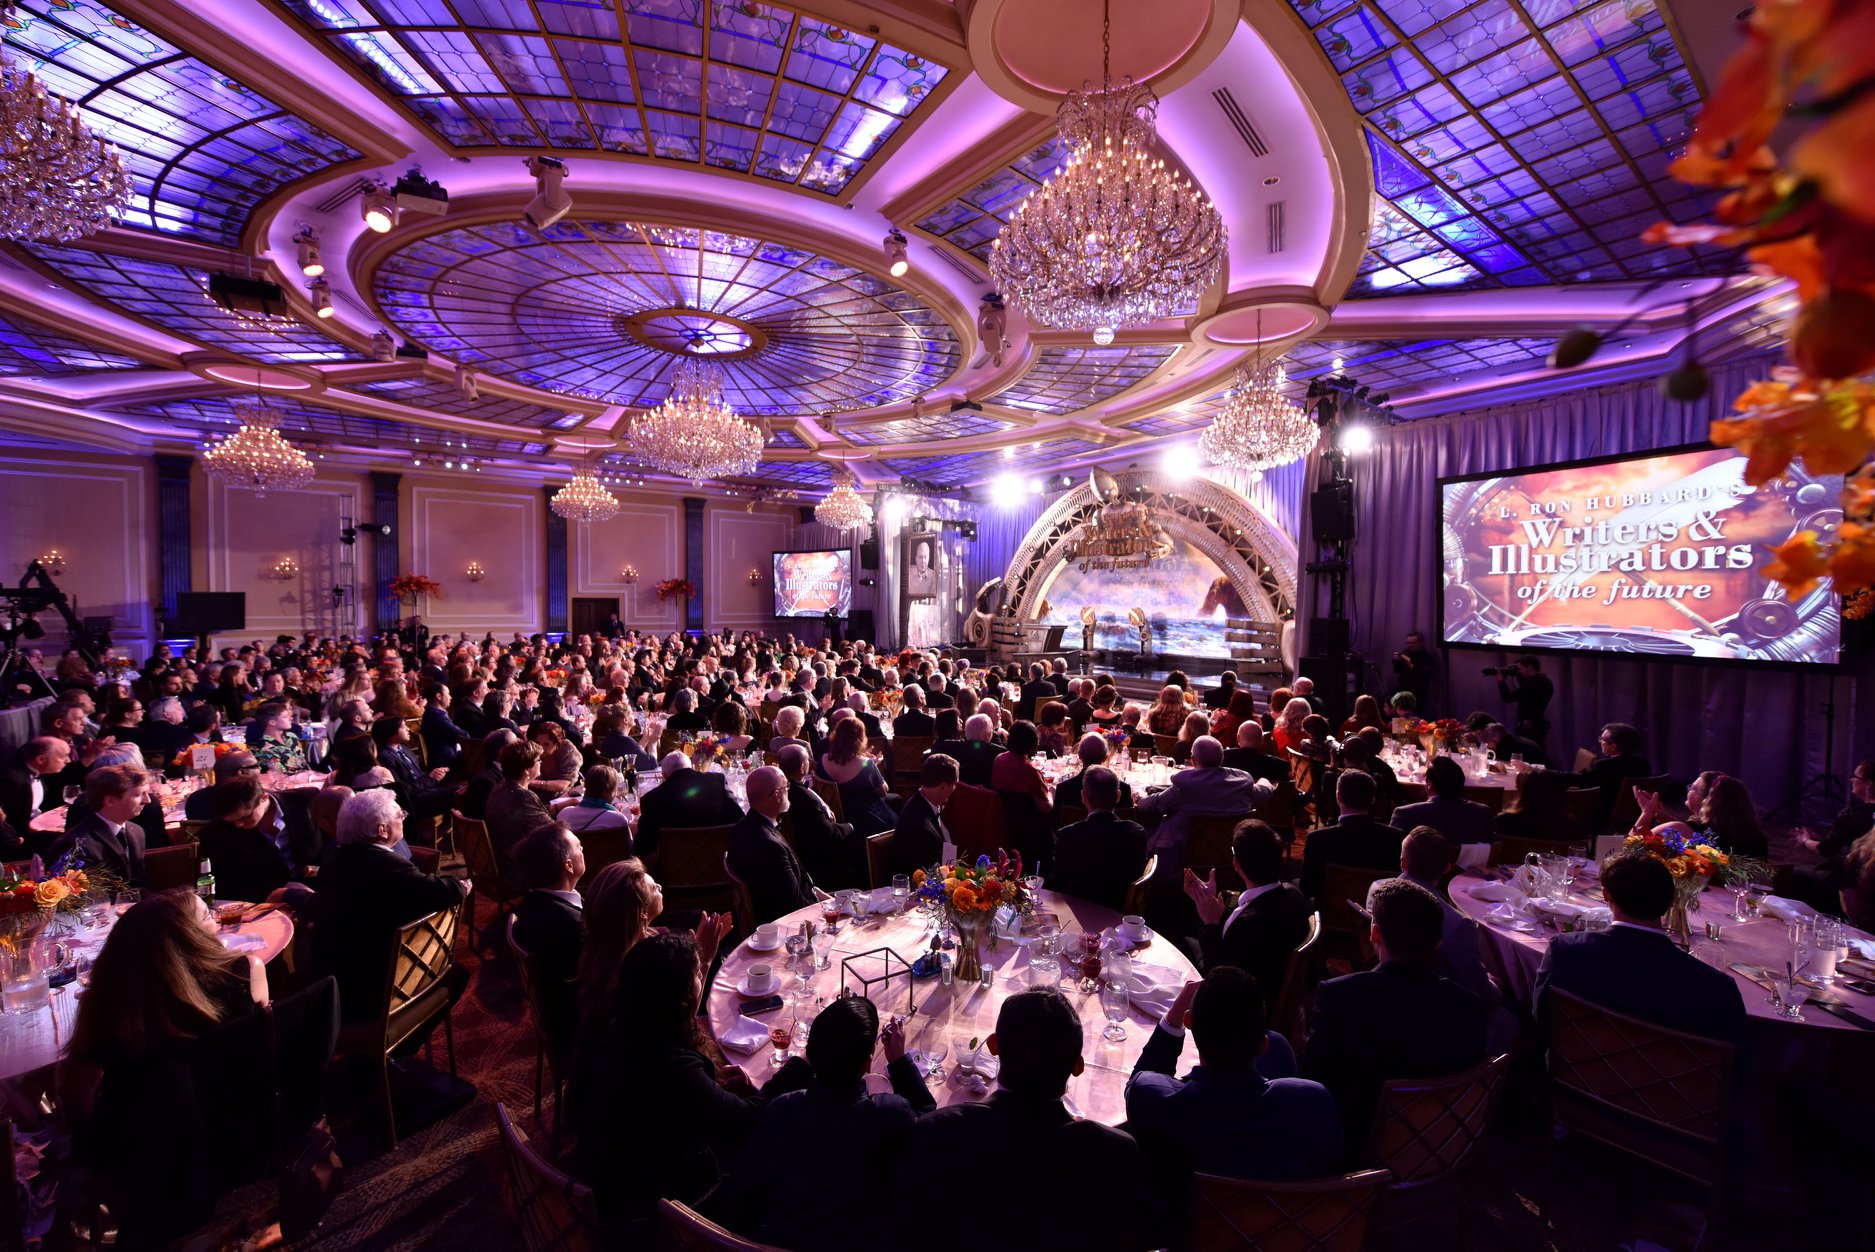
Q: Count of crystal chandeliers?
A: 7